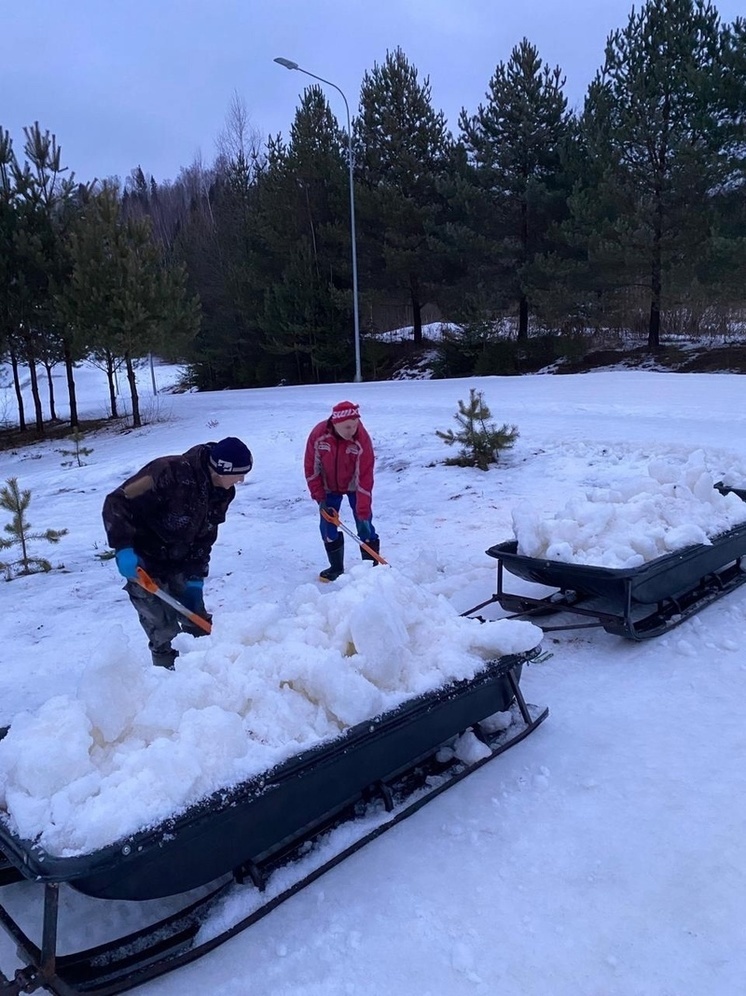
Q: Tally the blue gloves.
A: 2